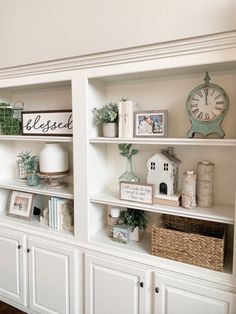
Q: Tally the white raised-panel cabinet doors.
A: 4